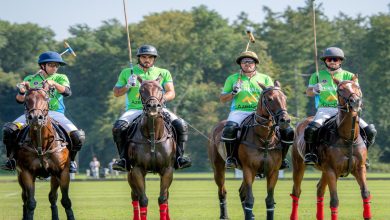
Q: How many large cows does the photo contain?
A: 0